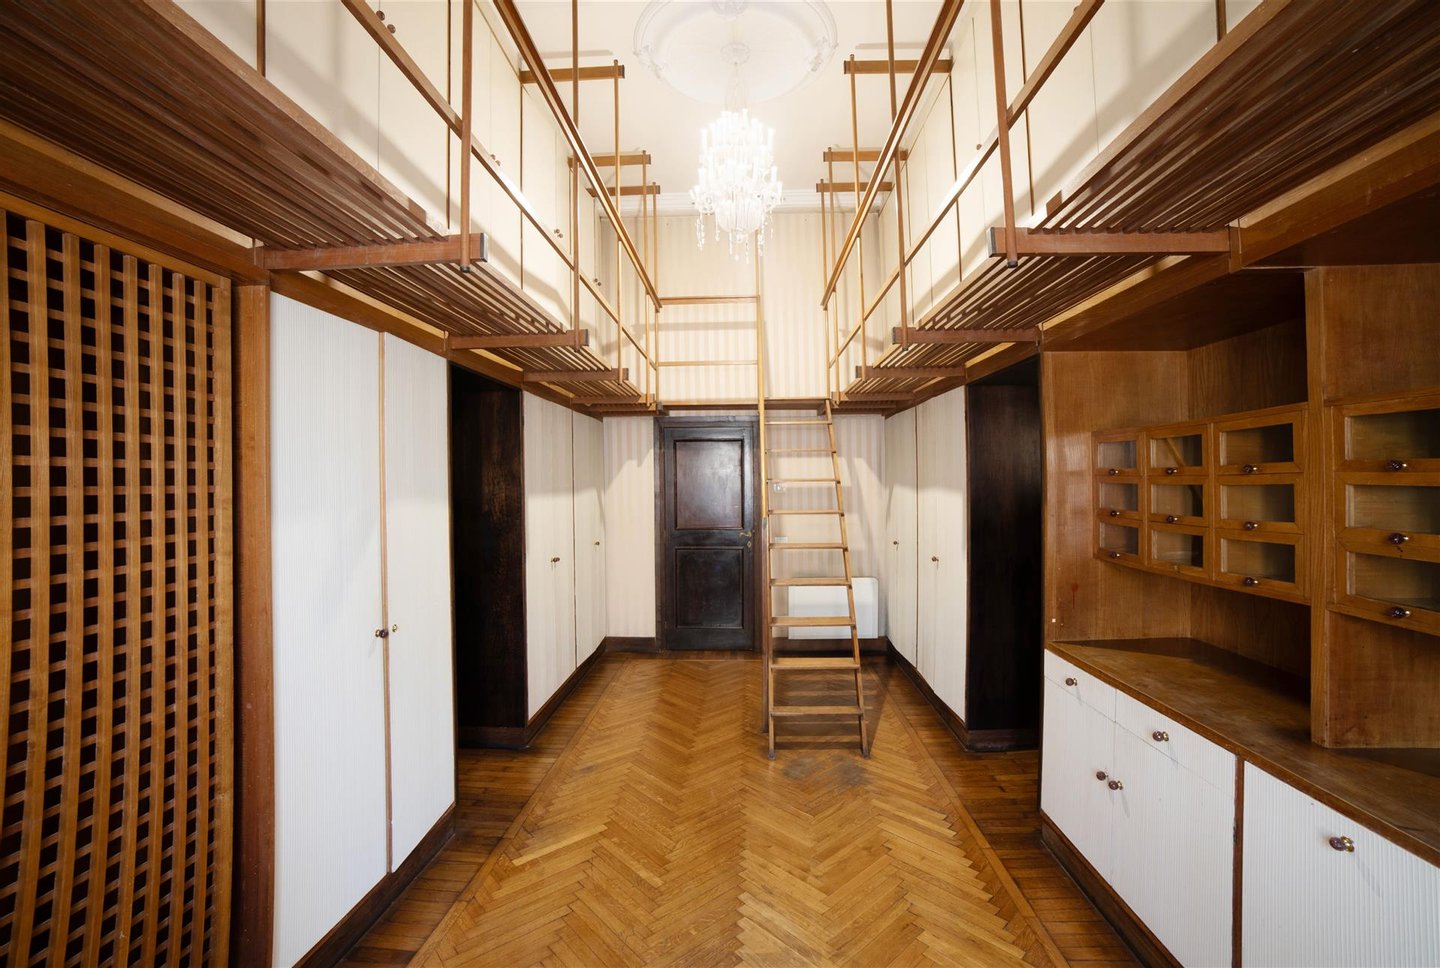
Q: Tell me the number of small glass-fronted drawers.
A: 12